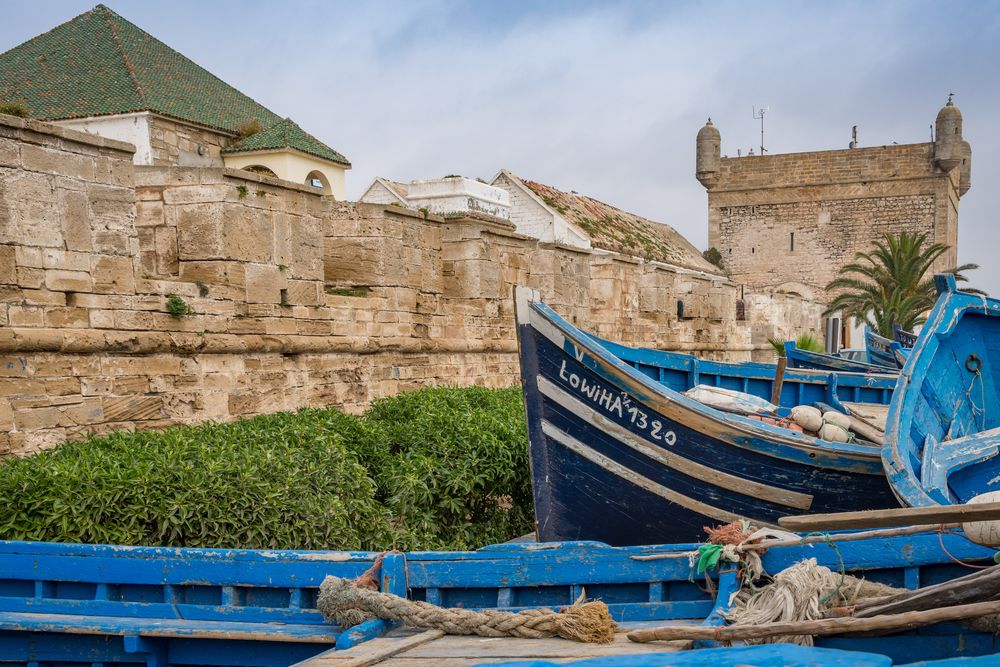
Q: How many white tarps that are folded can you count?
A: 1